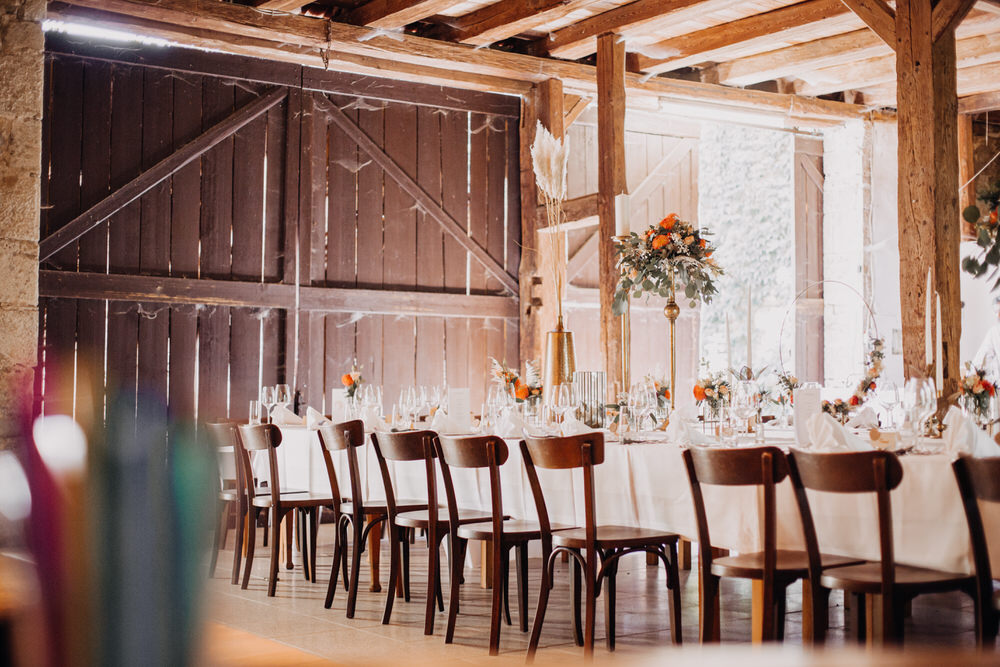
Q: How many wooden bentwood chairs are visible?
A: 9